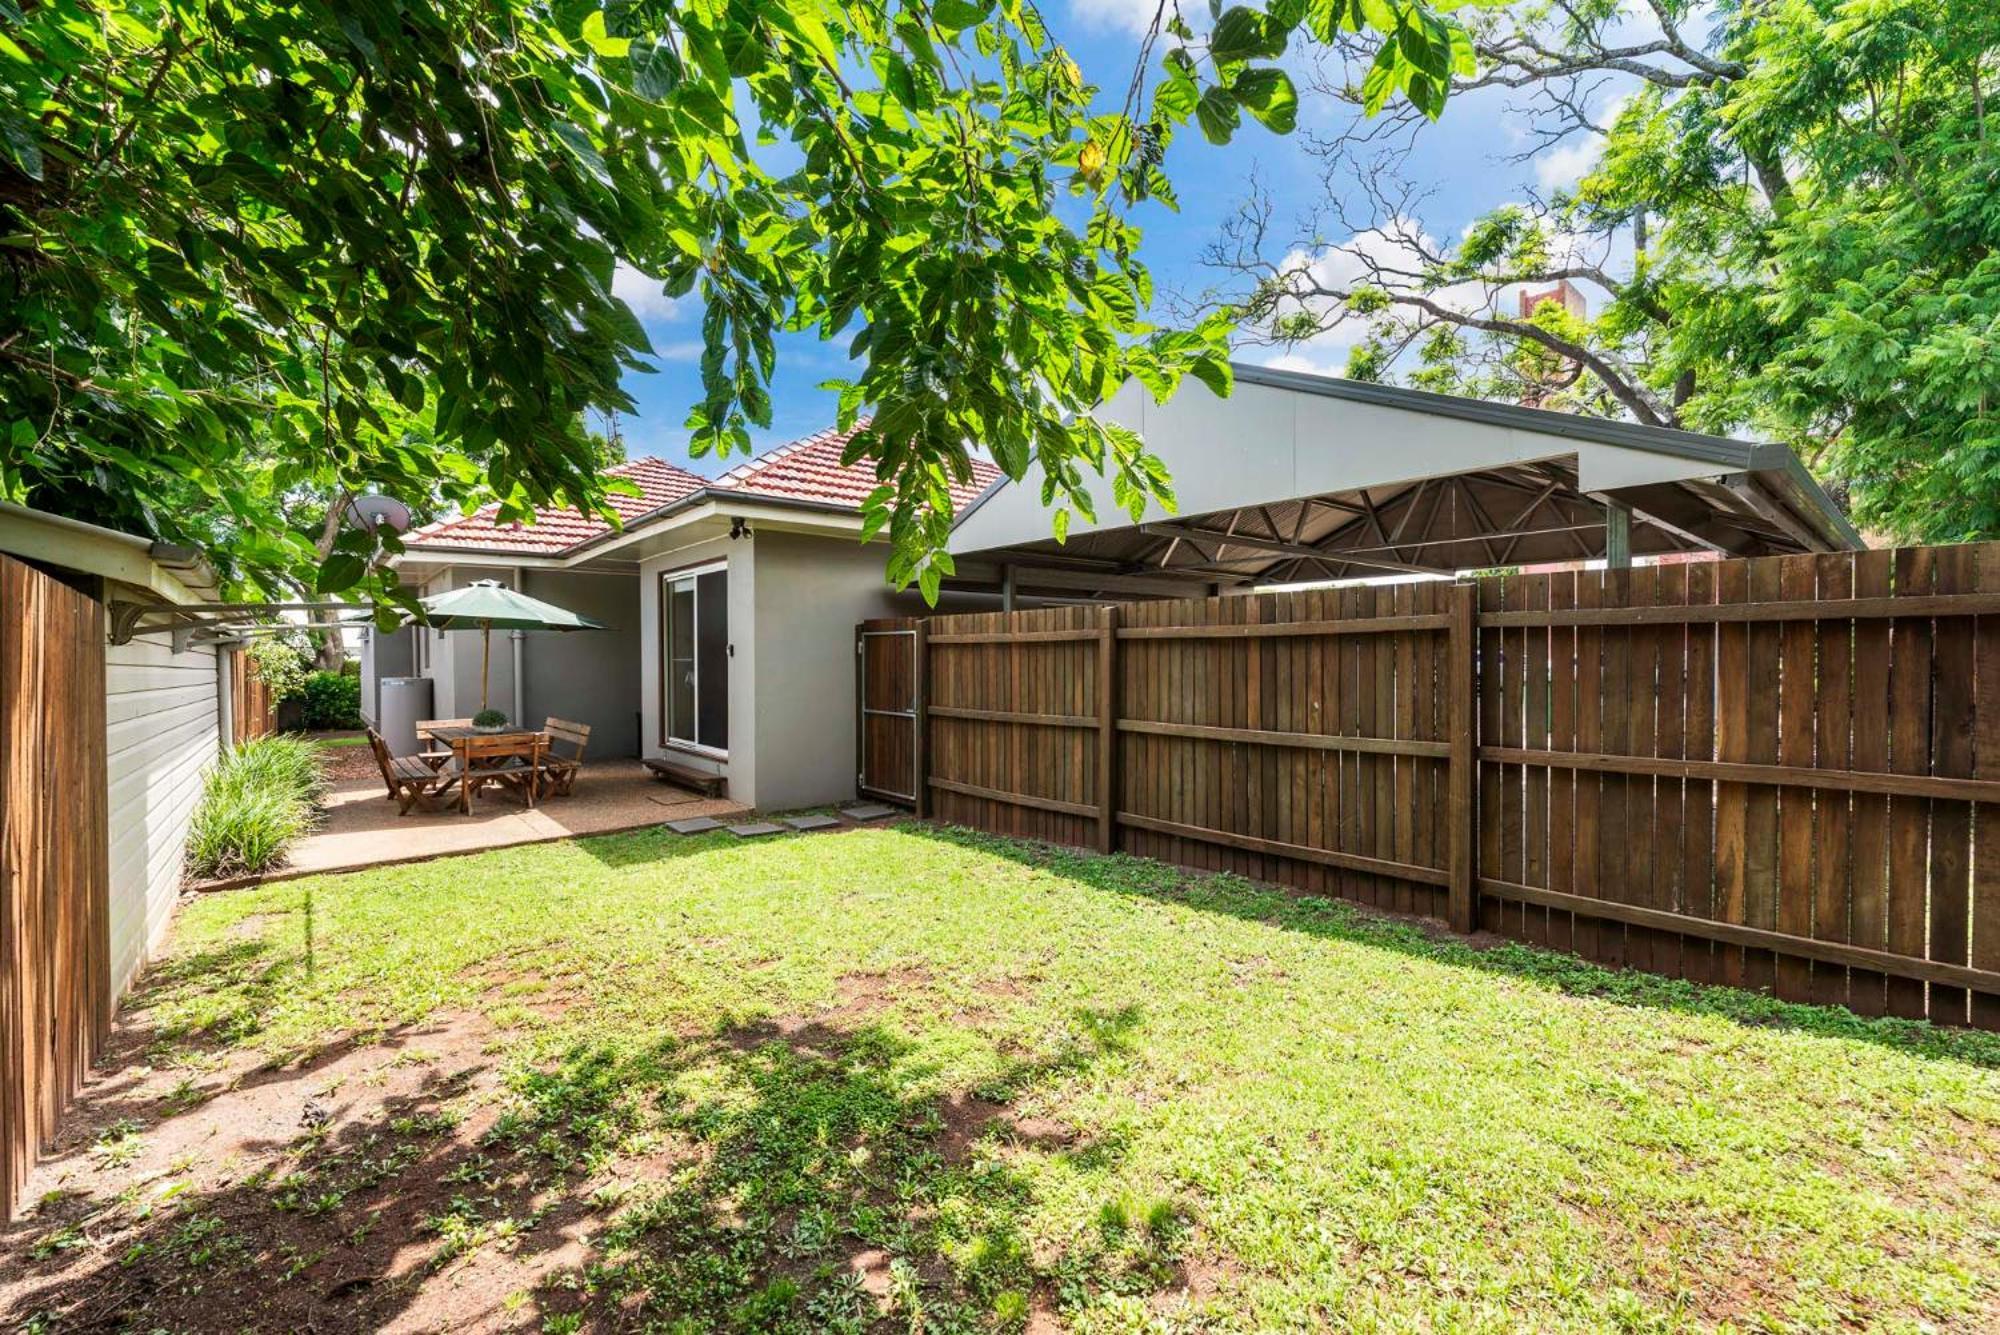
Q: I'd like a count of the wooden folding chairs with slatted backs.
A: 4